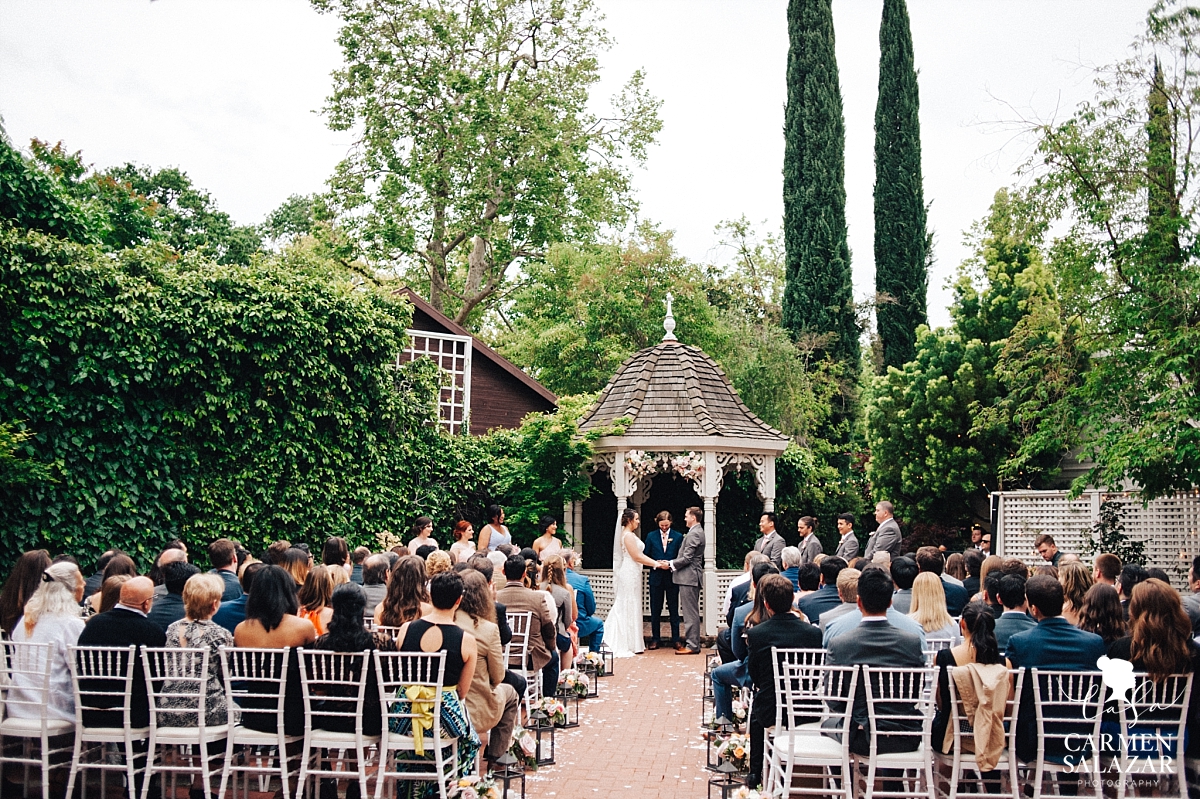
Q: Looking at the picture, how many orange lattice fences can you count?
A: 0